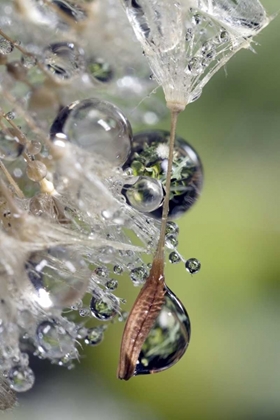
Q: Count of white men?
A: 0